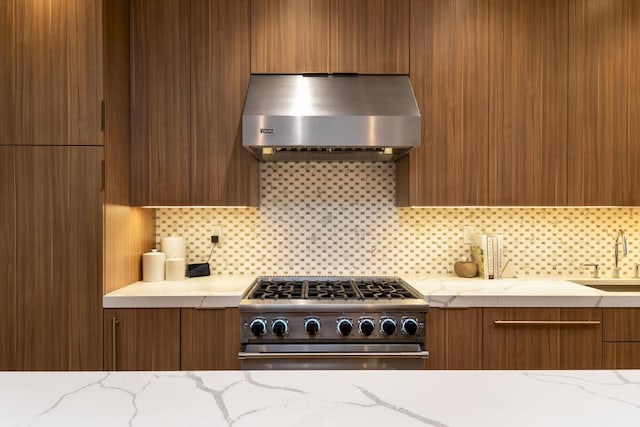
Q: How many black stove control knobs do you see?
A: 7